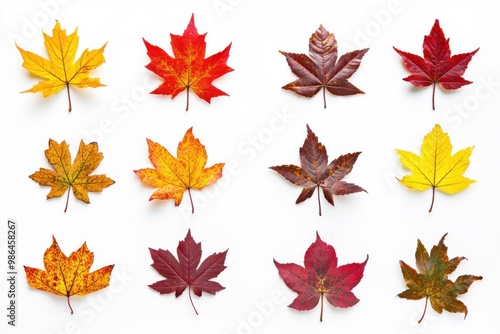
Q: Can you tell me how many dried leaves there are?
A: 12